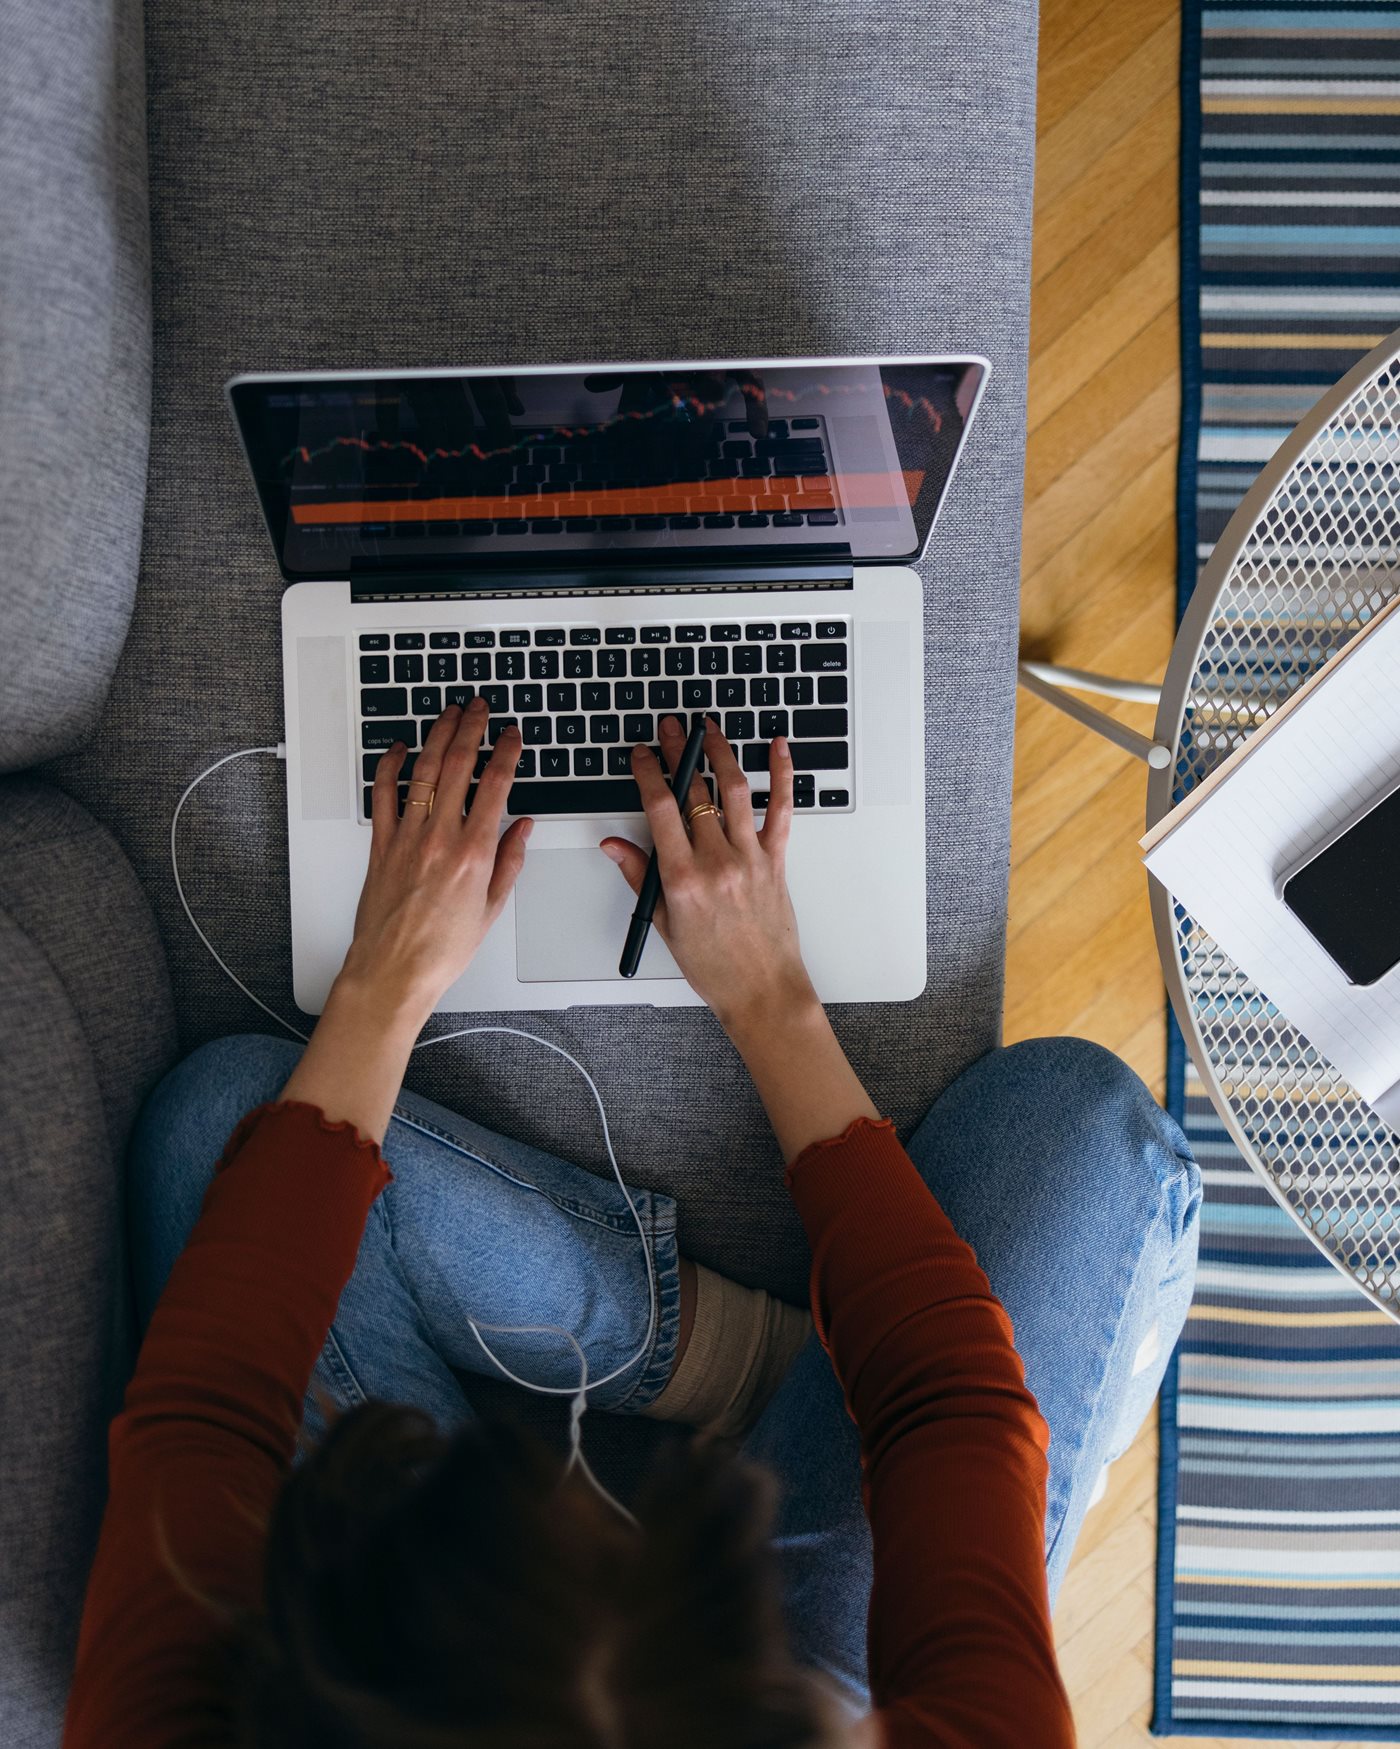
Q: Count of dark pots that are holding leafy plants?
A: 0